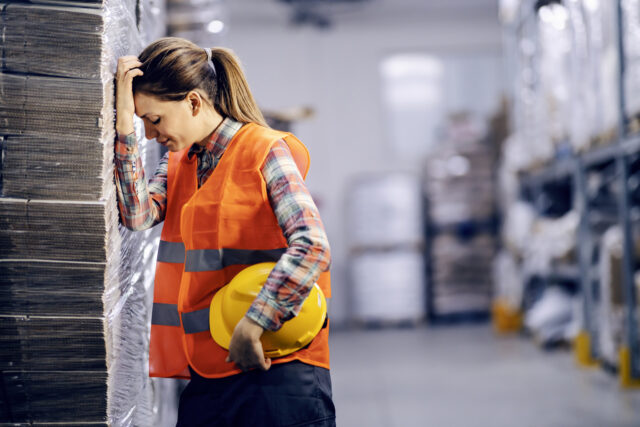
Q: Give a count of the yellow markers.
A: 3